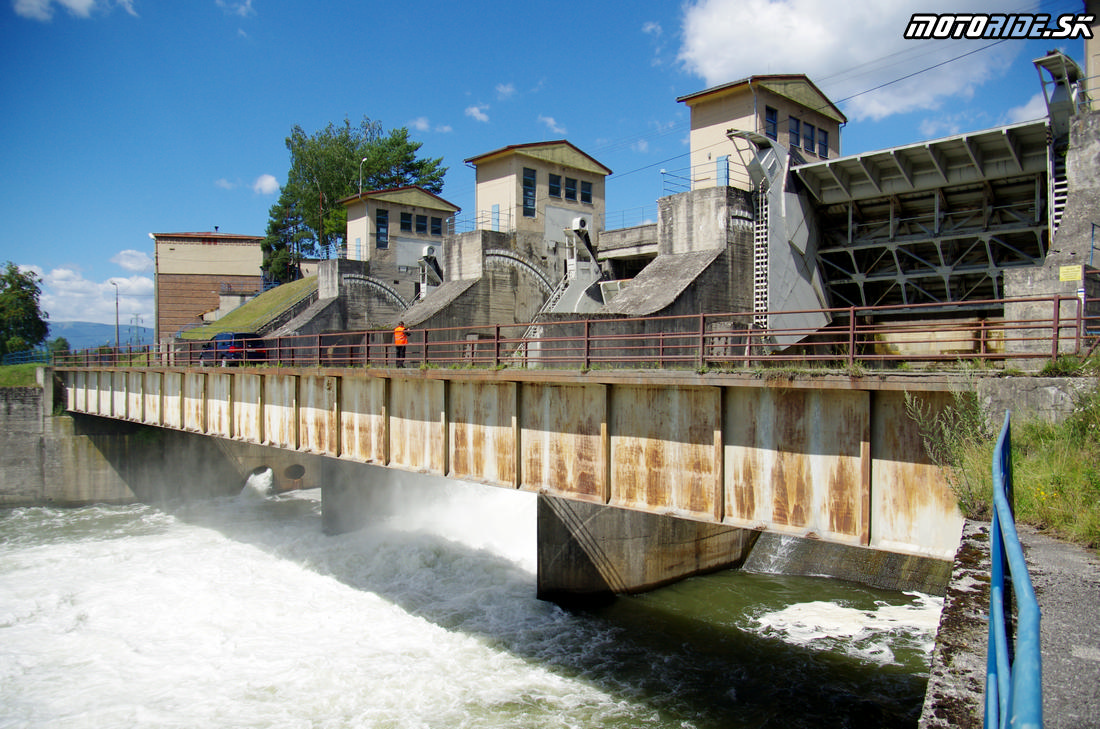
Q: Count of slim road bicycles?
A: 0